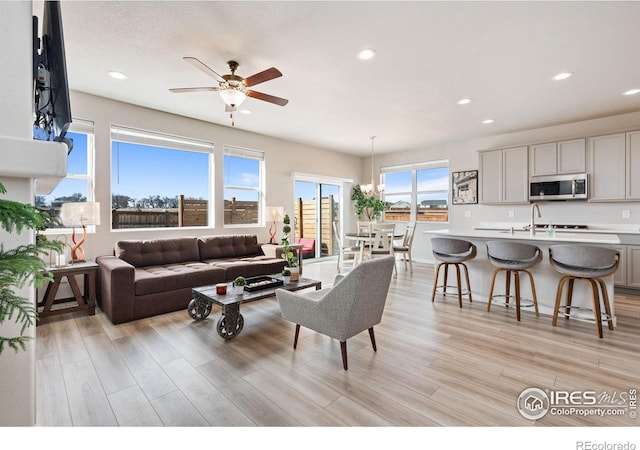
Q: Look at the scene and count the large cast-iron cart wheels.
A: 2